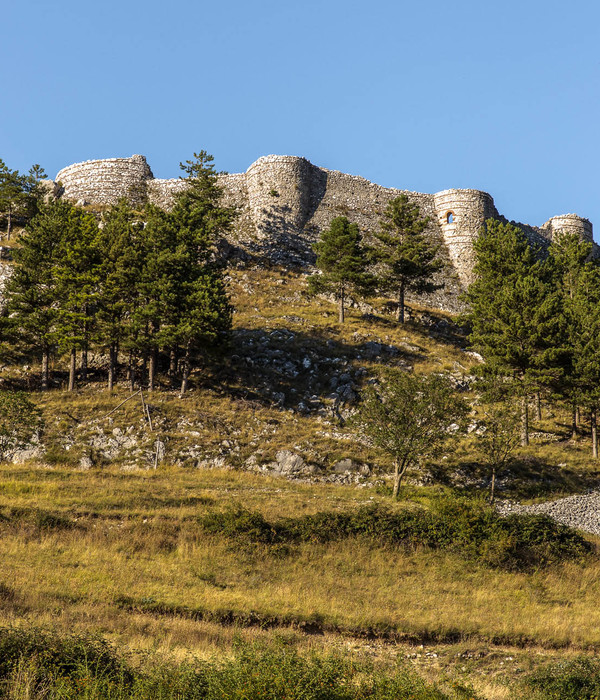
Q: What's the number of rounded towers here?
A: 4